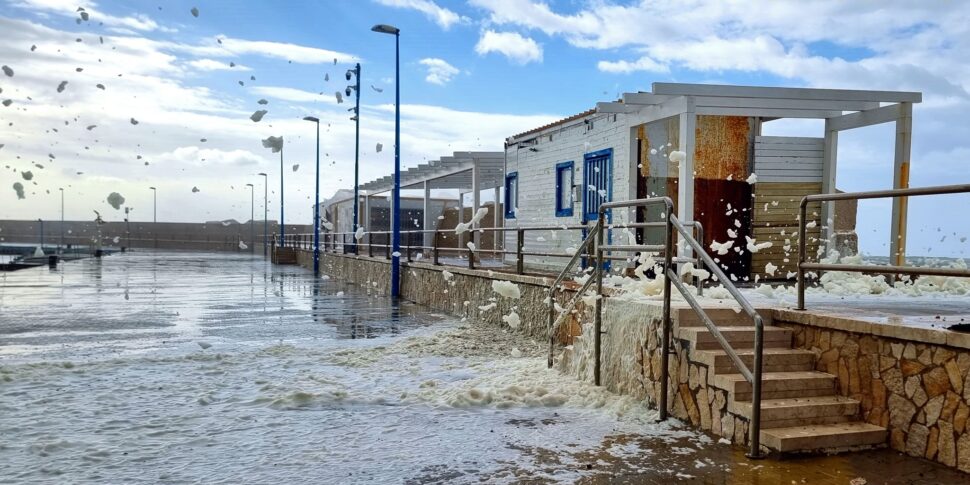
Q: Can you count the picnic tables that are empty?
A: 0